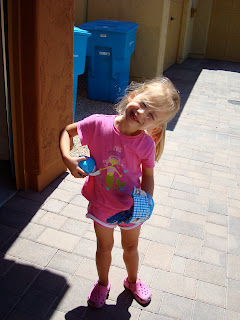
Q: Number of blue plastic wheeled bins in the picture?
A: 2